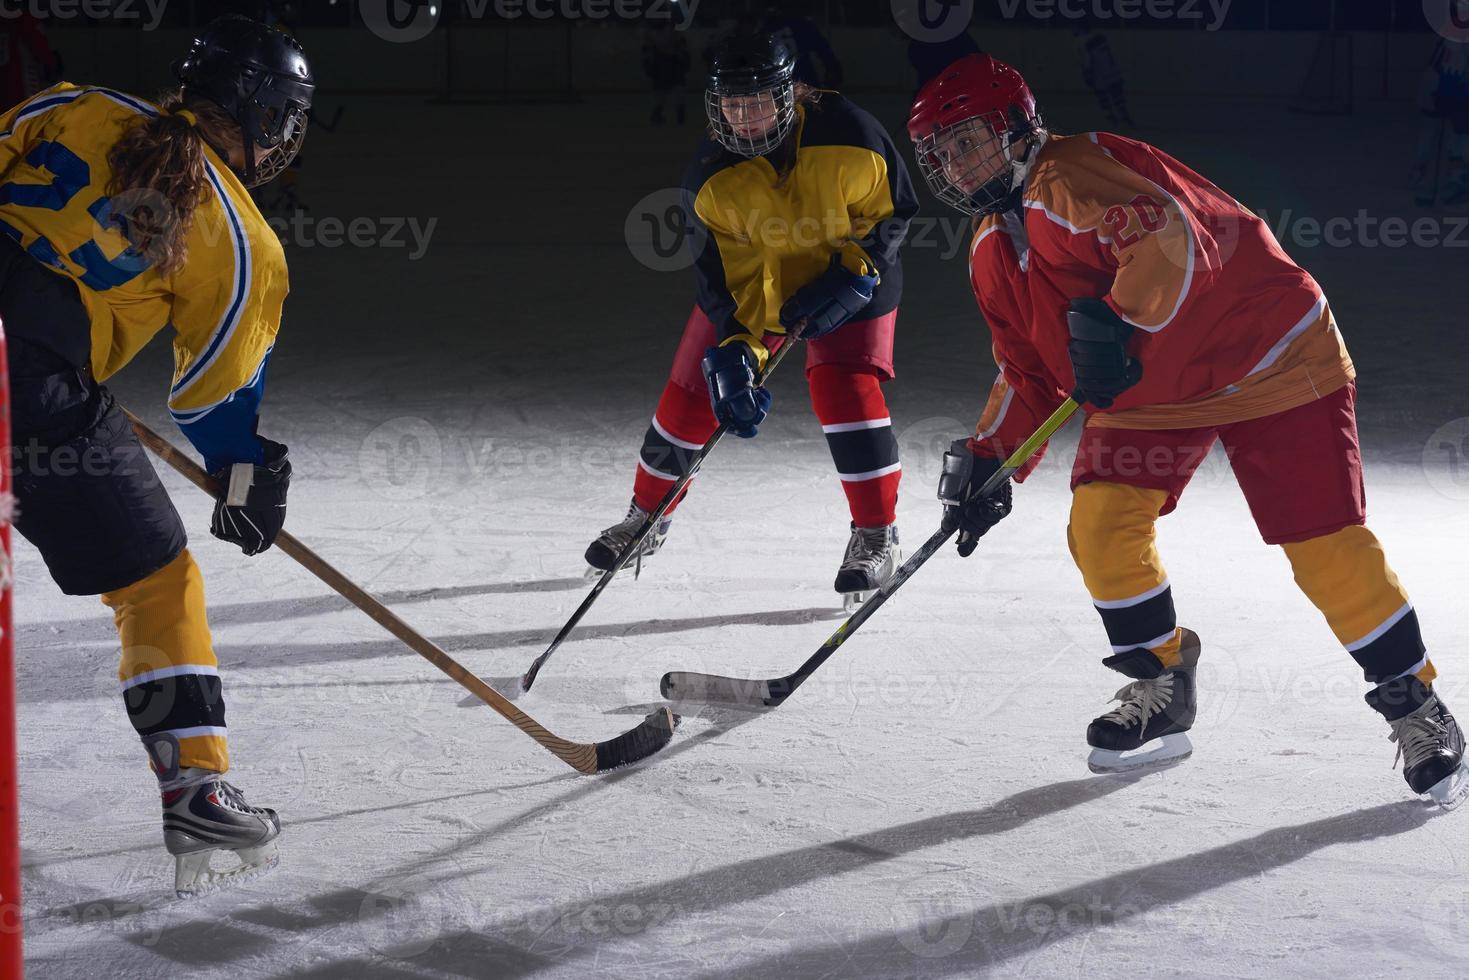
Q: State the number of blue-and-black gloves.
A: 2